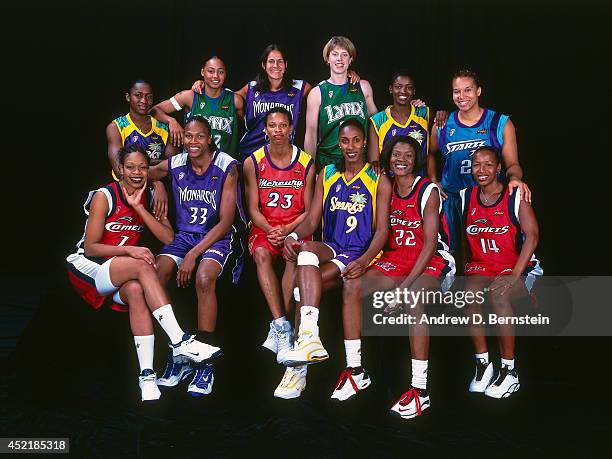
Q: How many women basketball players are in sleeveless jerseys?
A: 12